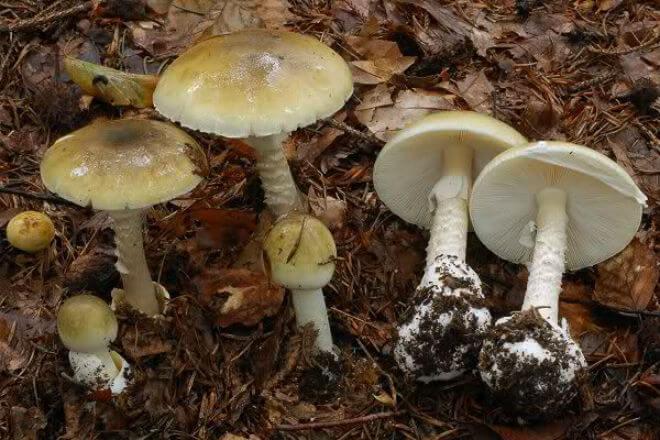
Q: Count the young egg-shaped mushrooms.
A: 3